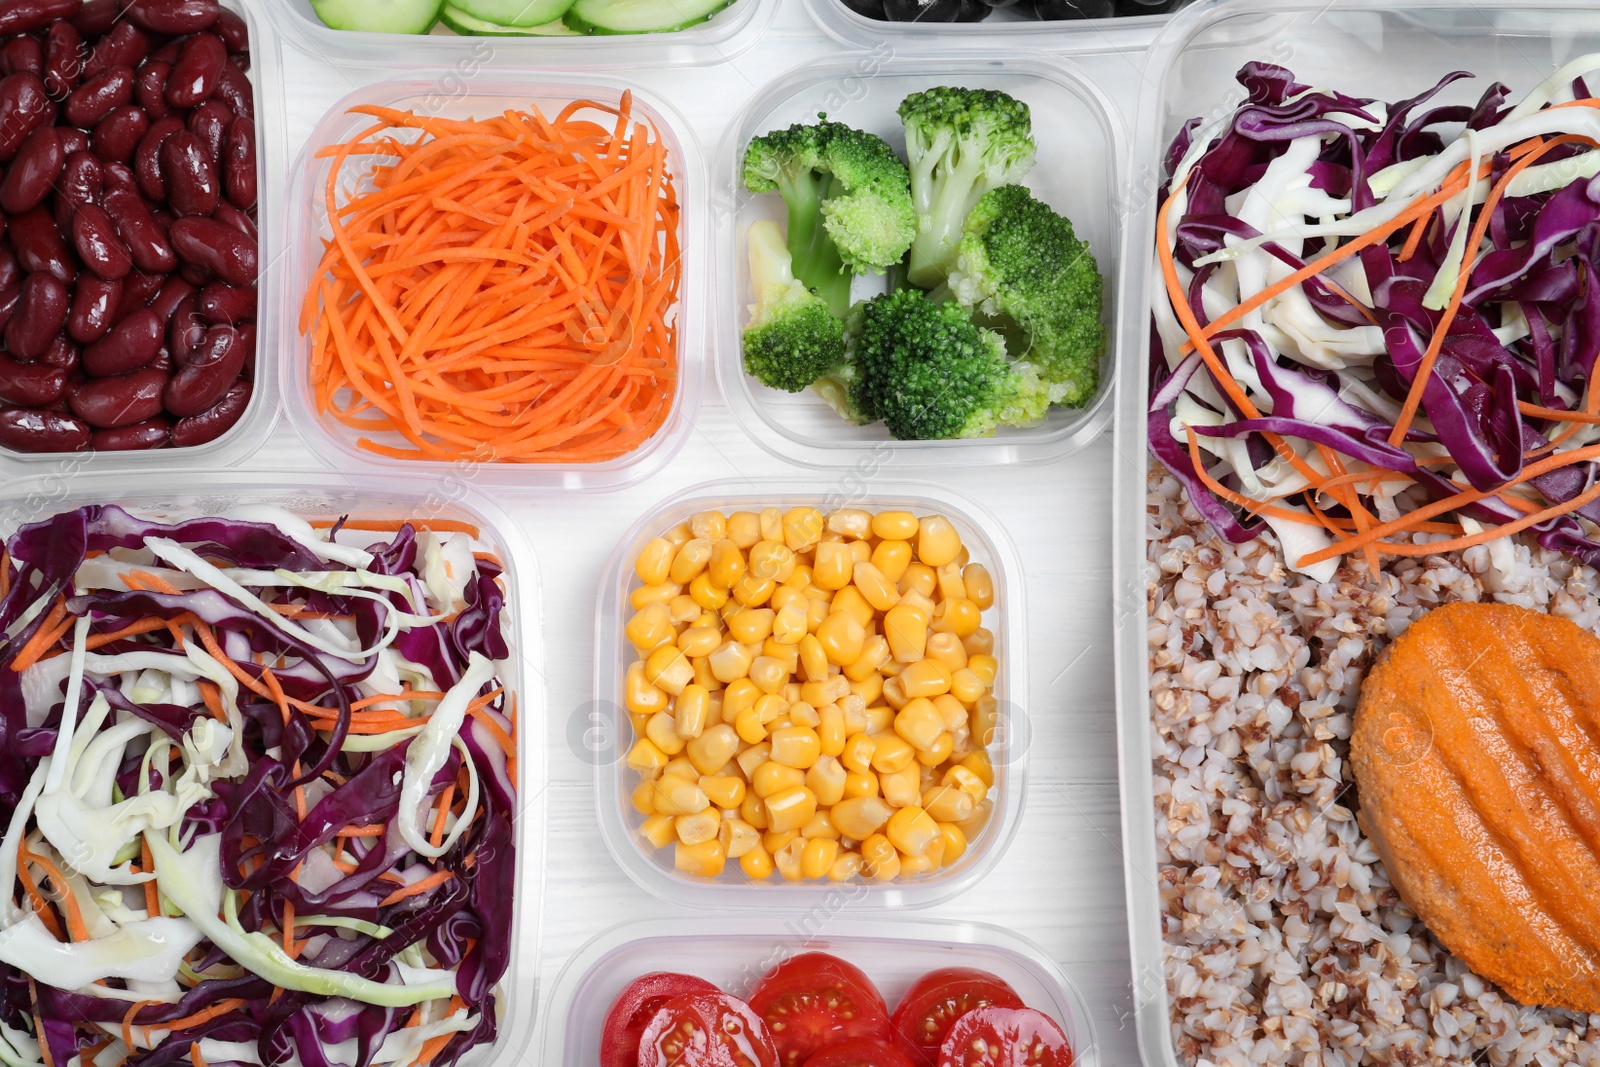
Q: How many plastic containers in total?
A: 9